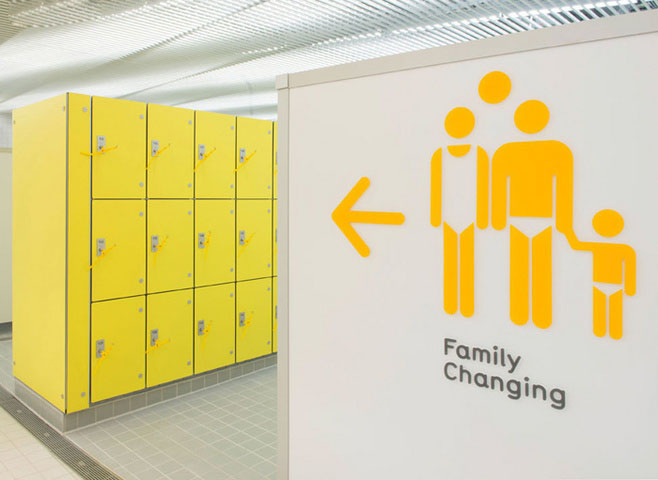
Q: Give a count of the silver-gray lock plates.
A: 12